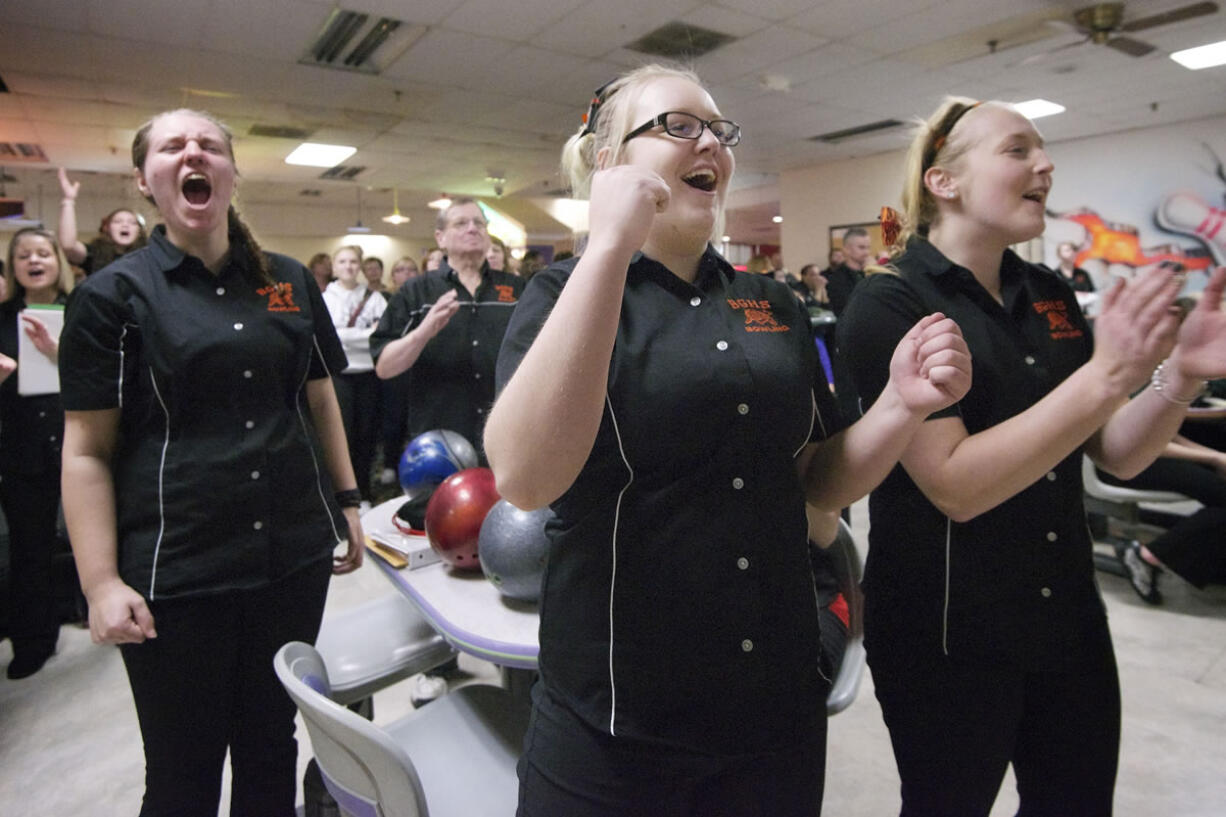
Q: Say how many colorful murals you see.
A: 1